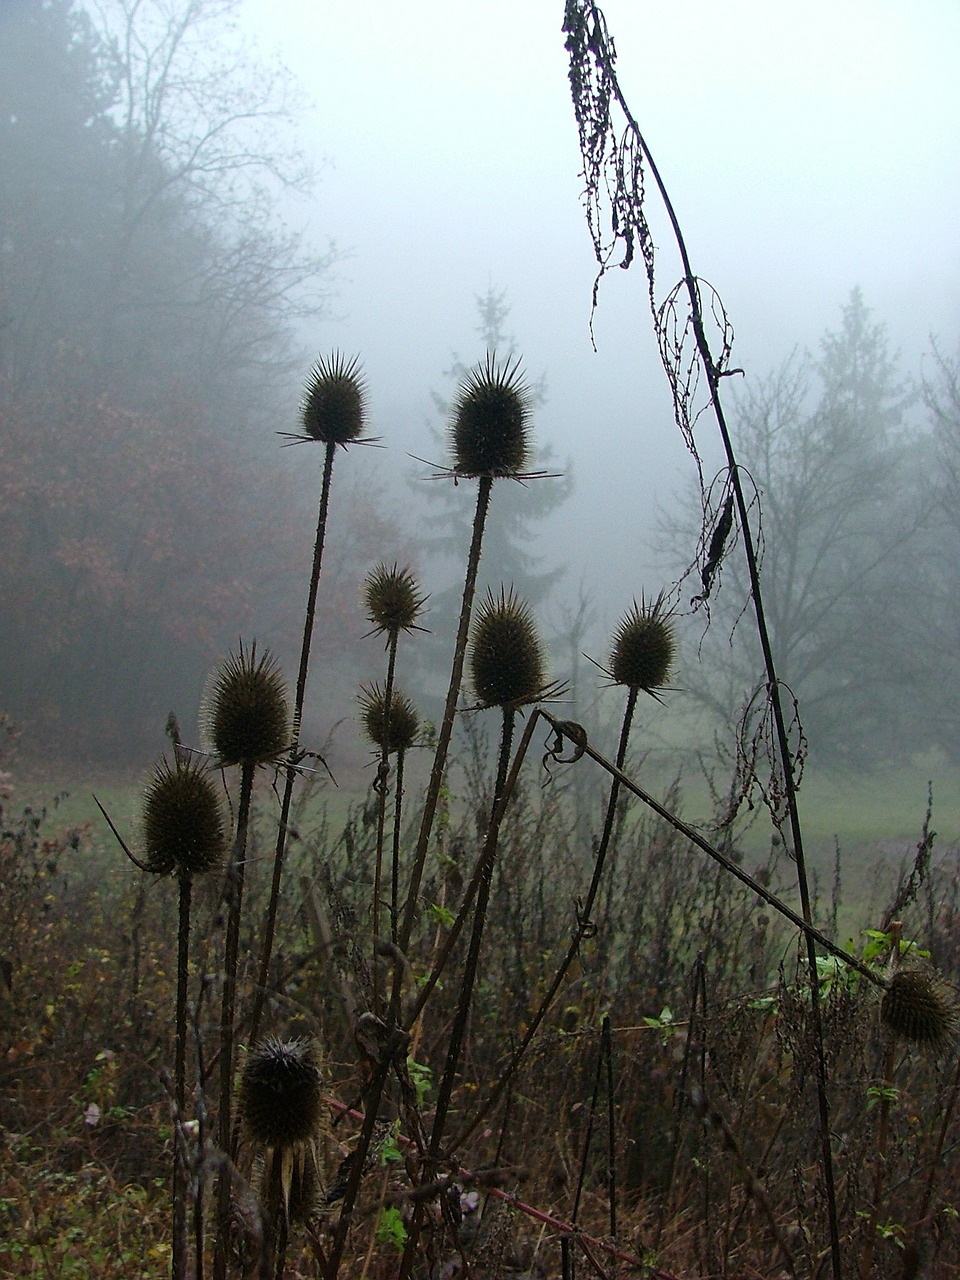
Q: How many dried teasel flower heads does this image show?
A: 10